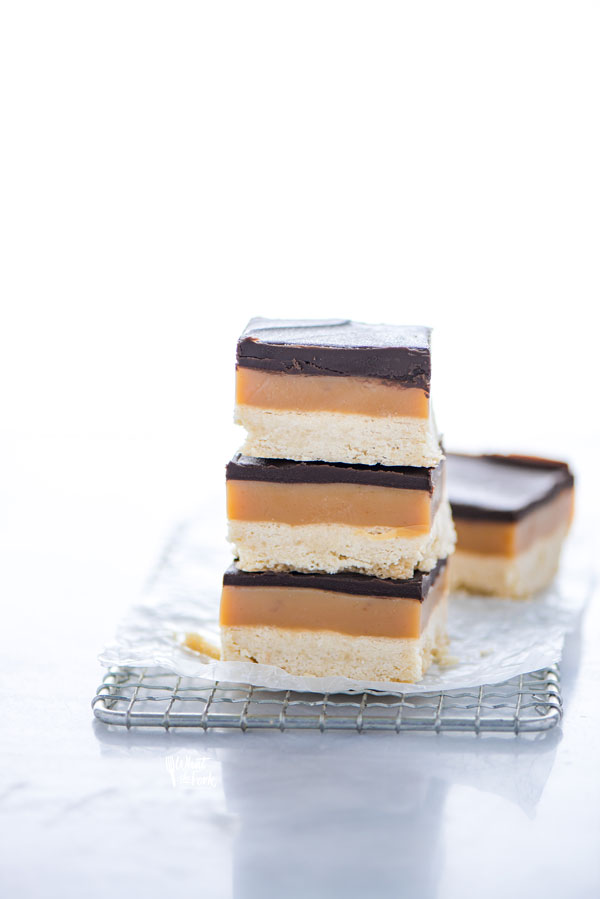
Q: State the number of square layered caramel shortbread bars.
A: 4